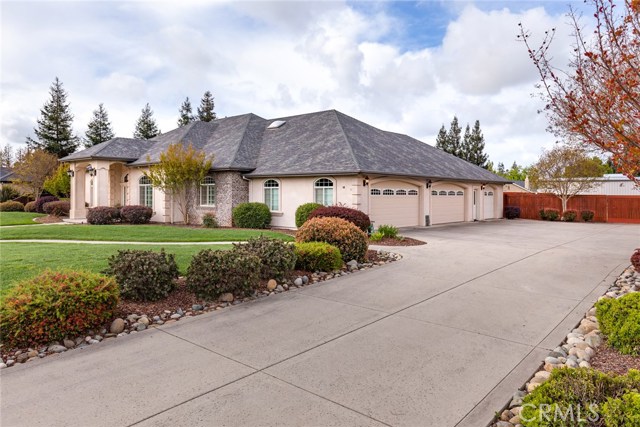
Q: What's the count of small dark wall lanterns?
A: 5